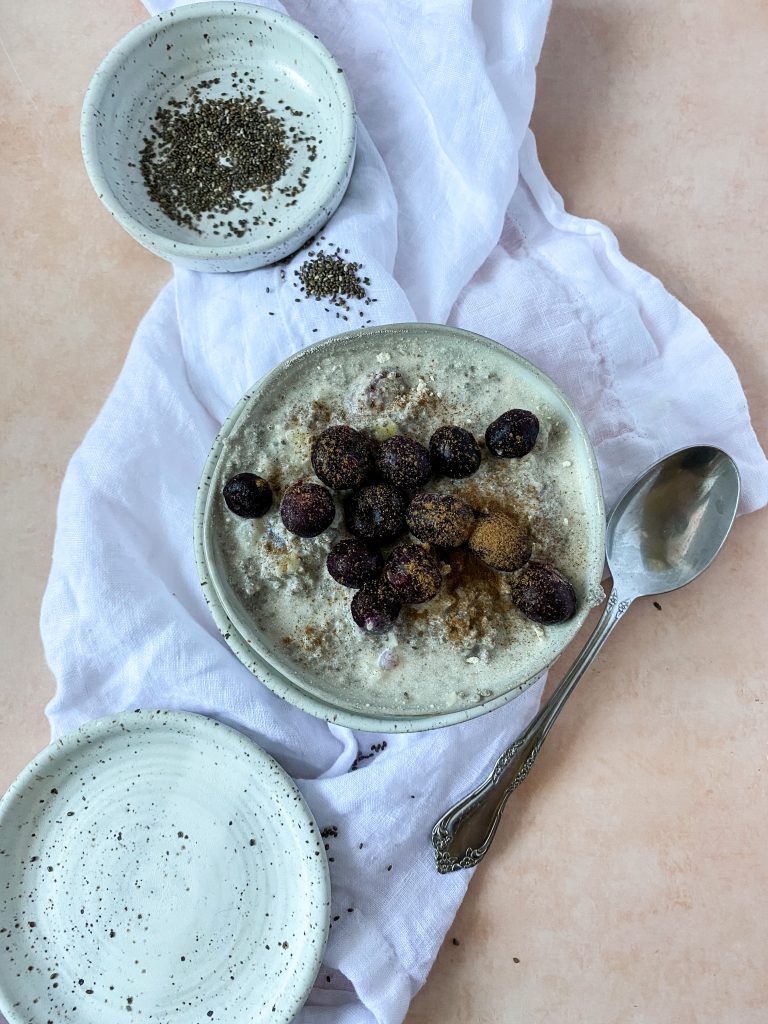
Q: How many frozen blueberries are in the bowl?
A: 13